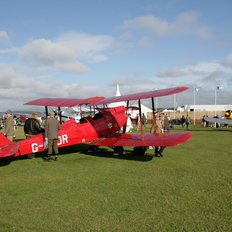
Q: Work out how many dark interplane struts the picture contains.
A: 4